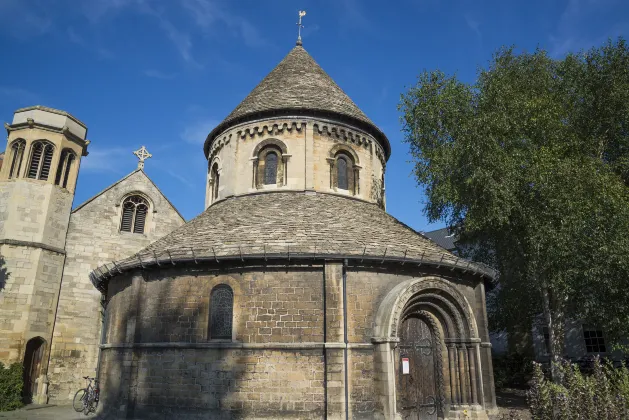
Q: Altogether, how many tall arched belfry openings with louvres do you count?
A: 3